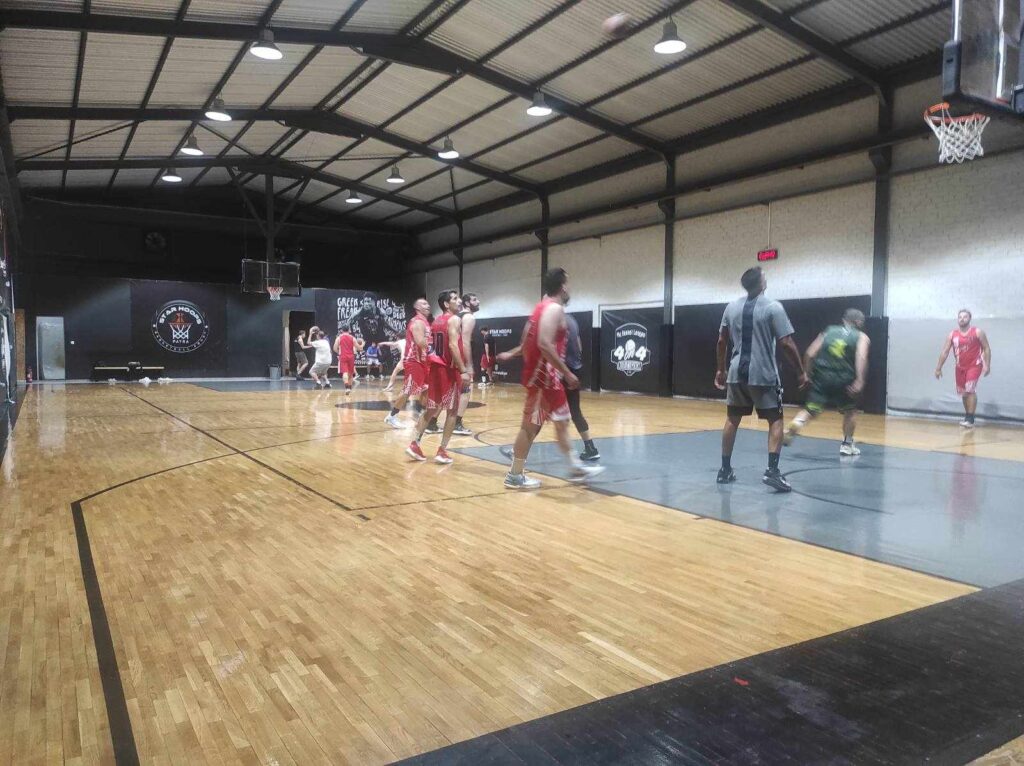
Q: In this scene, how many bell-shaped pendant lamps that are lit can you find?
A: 9